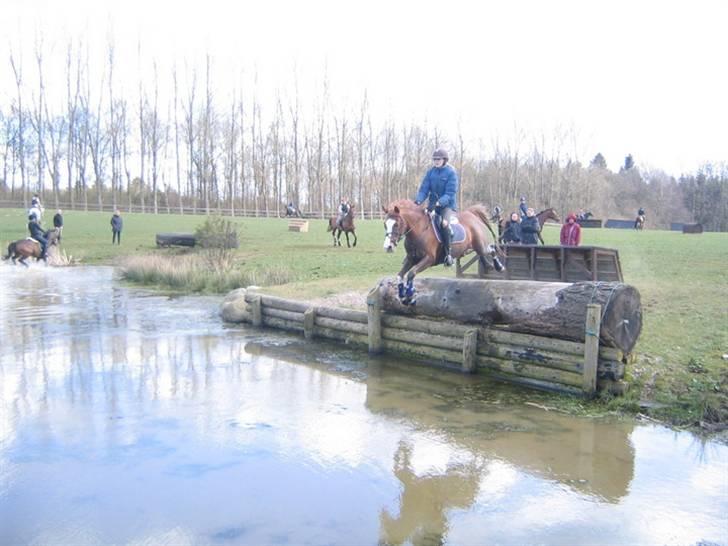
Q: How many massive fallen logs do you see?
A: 1